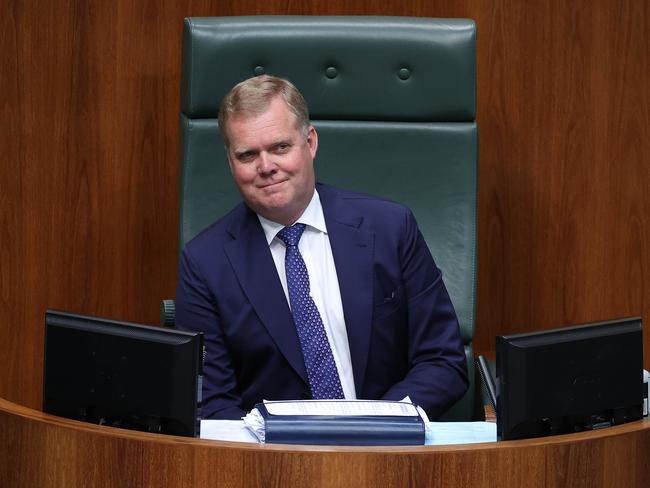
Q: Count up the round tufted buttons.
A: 3